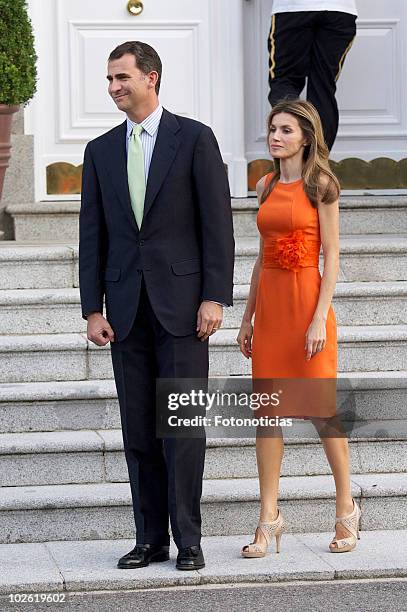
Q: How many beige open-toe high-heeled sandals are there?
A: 2